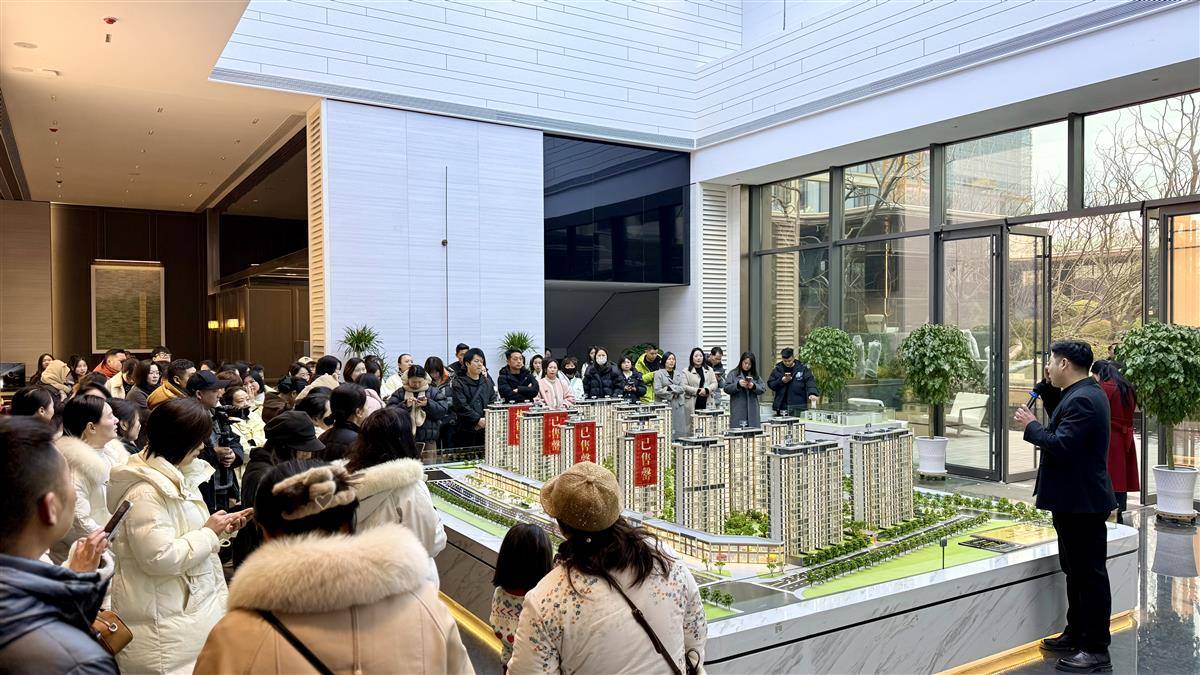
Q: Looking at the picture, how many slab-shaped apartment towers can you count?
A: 13